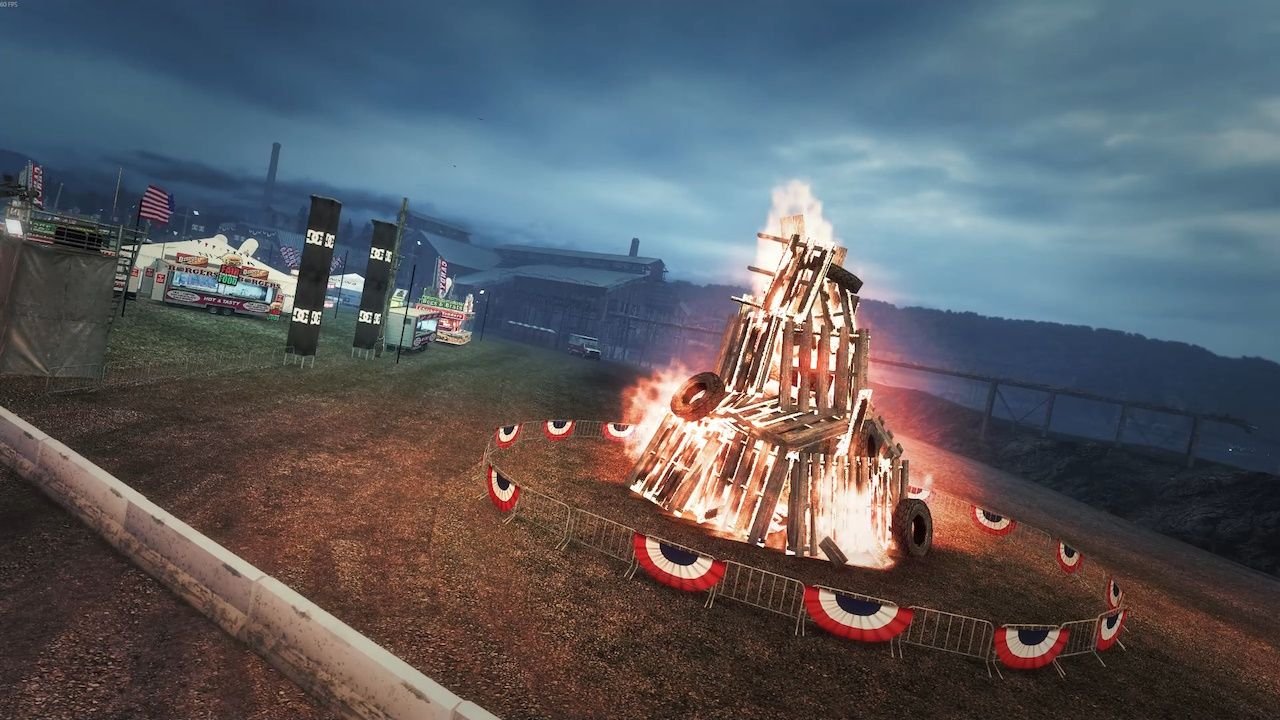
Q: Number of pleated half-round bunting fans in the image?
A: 12